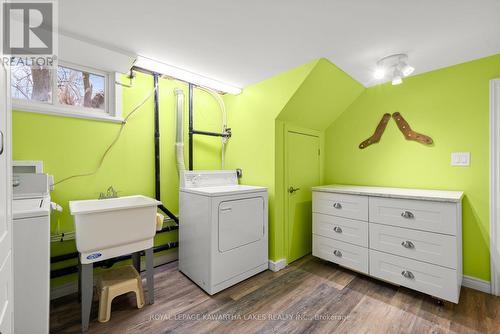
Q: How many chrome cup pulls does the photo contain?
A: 6